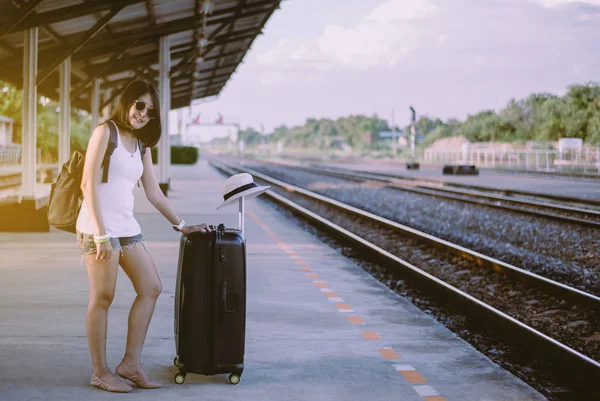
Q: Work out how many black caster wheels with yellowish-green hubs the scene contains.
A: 3